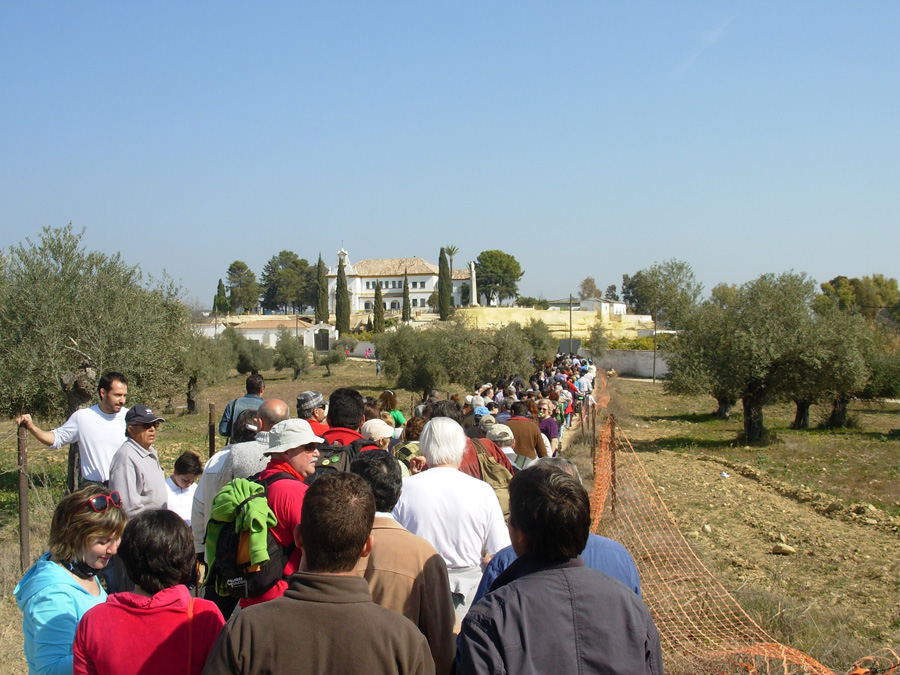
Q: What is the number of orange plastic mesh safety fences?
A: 1